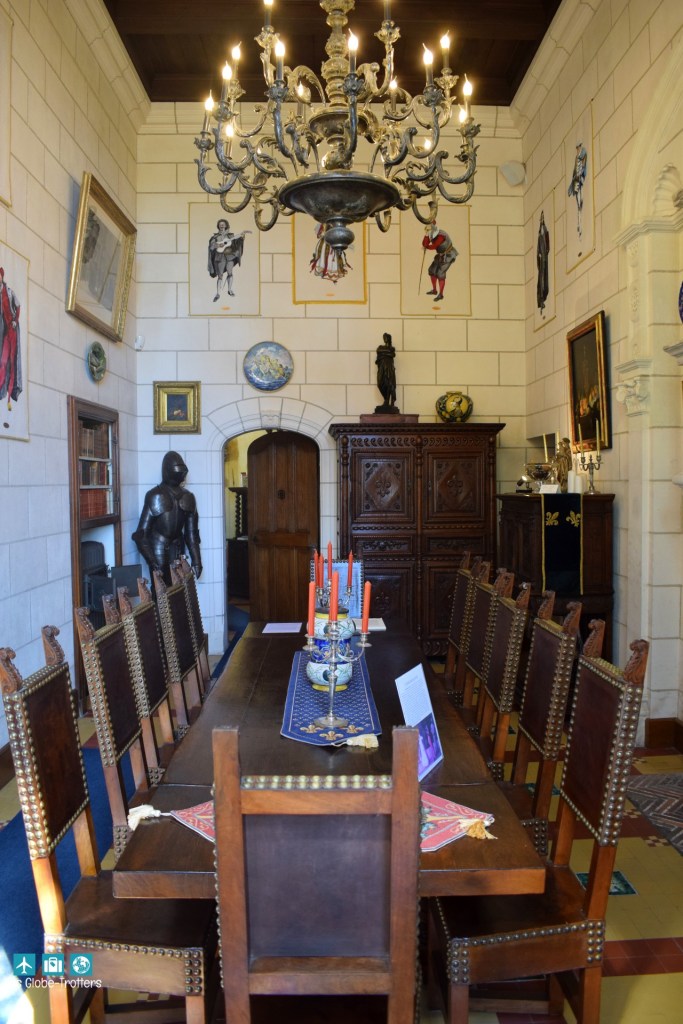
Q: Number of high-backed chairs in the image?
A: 12